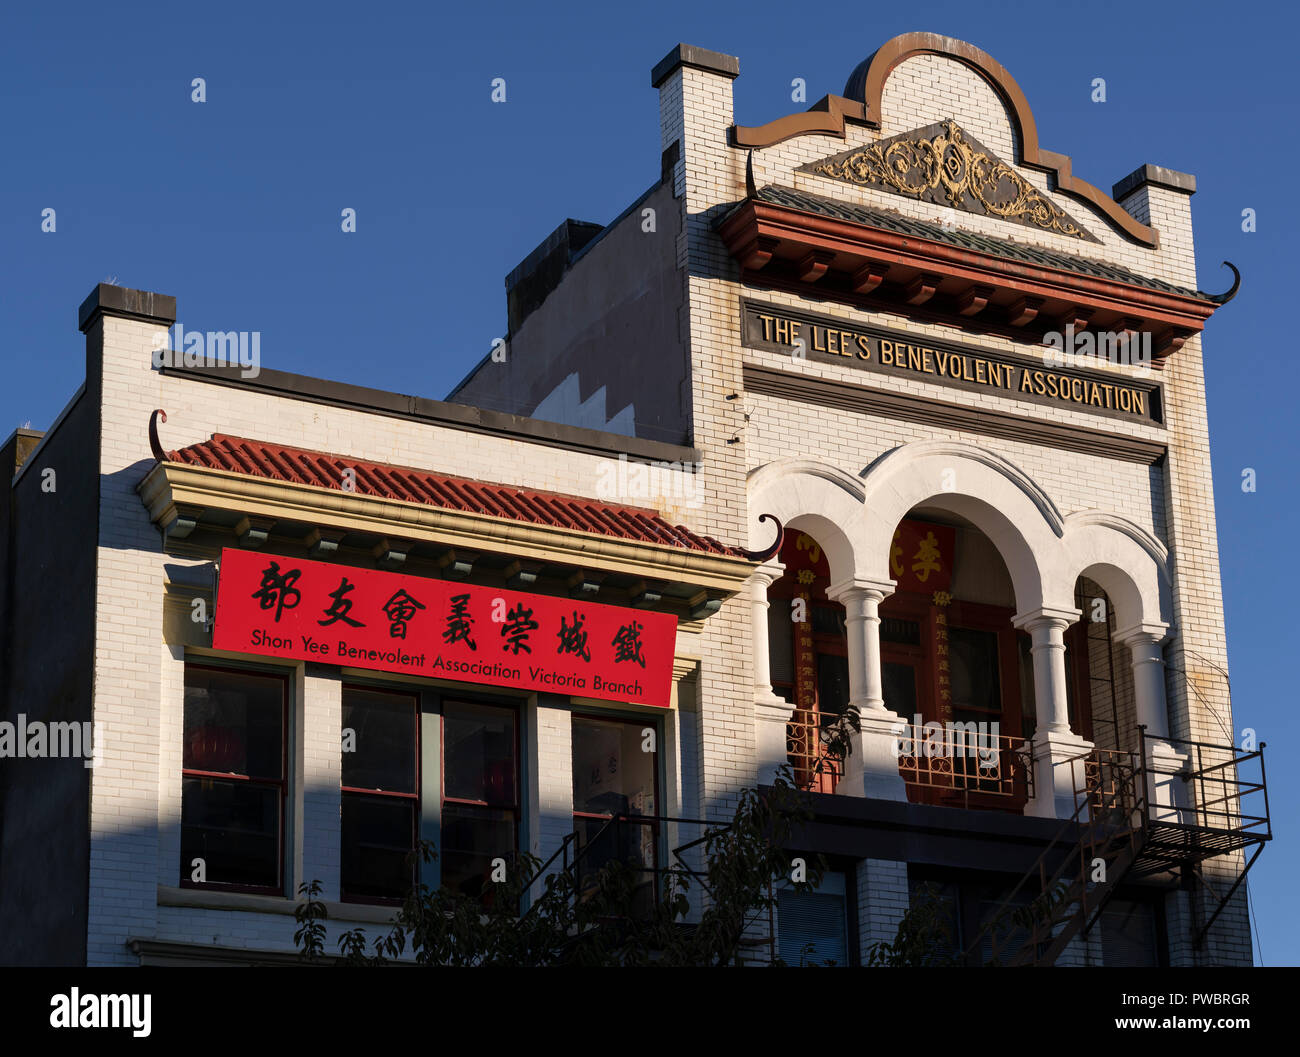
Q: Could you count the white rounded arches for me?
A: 3